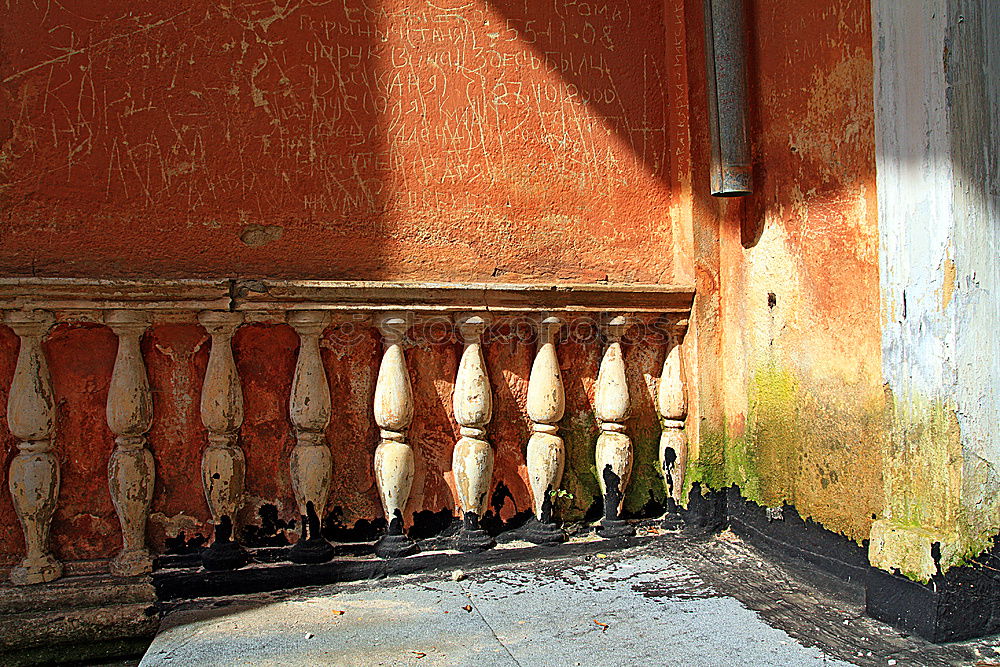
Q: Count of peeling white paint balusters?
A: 9